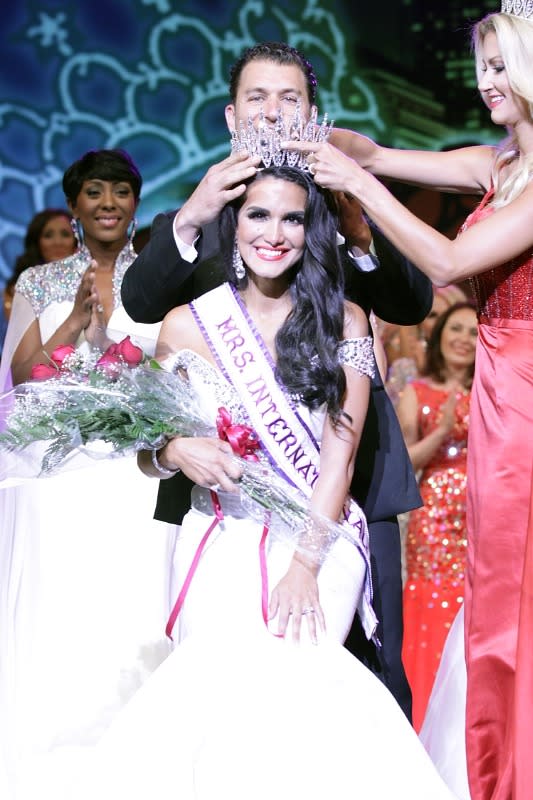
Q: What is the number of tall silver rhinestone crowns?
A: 2